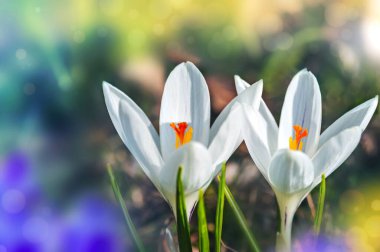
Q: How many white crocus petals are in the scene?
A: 12